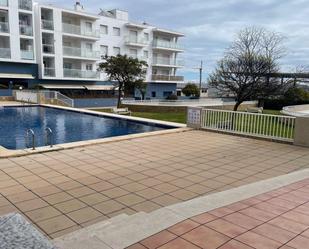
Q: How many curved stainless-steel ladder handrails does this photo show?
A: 2